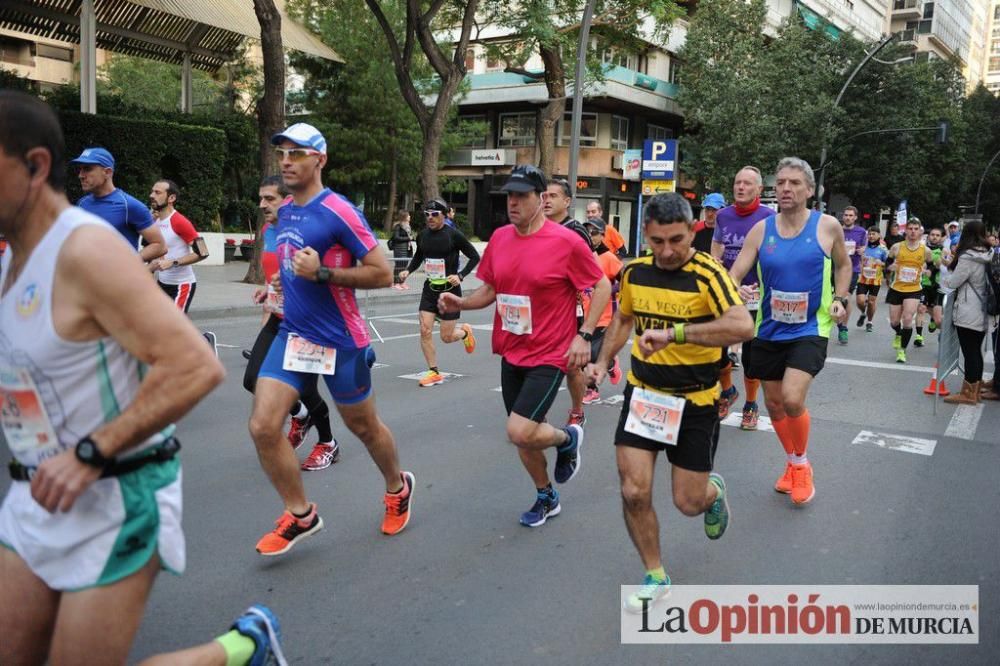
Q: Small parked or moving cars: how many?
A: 0